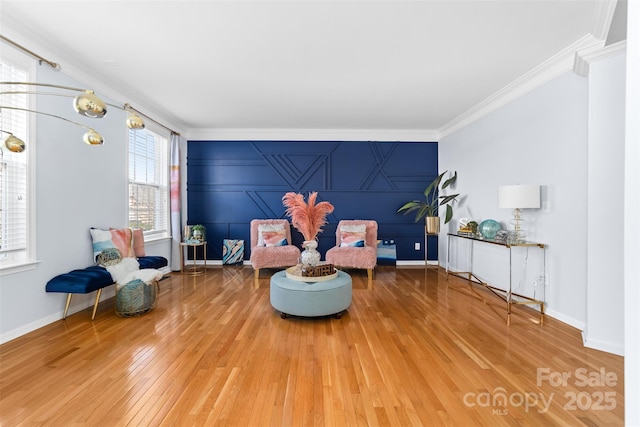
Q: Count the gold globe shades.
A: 4